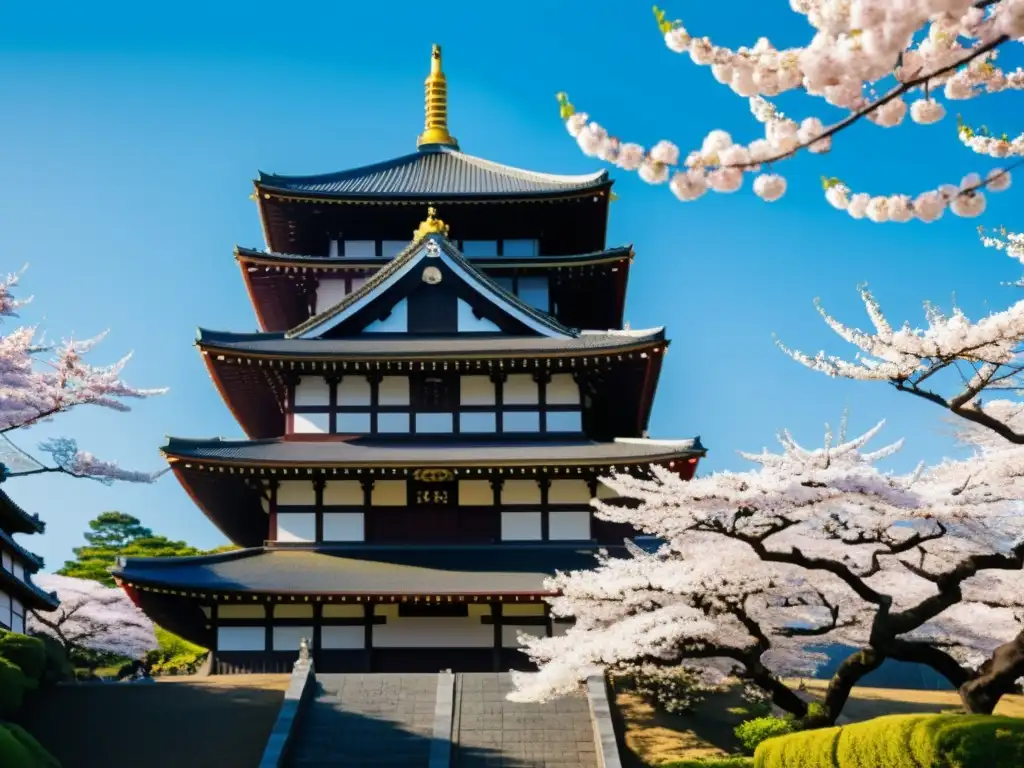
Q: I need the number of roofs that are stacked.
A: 5